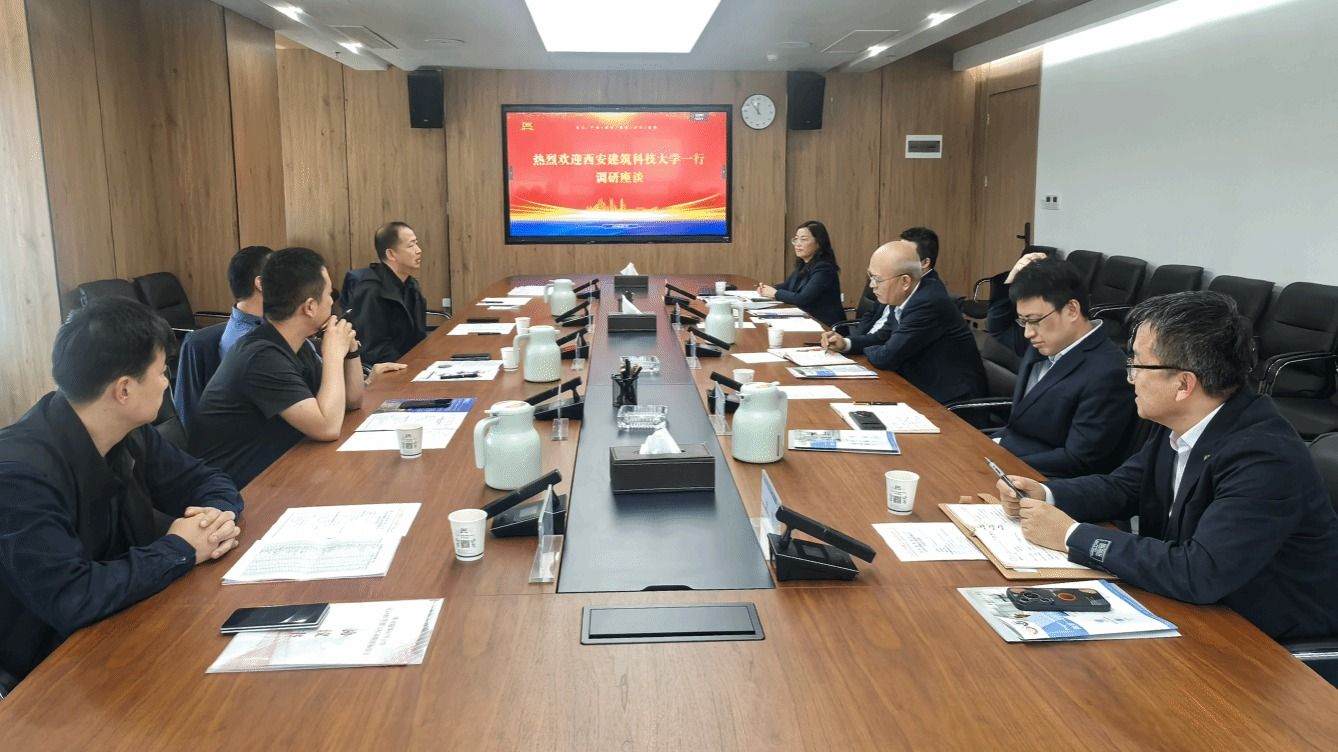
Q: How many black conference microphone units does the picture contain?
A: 10